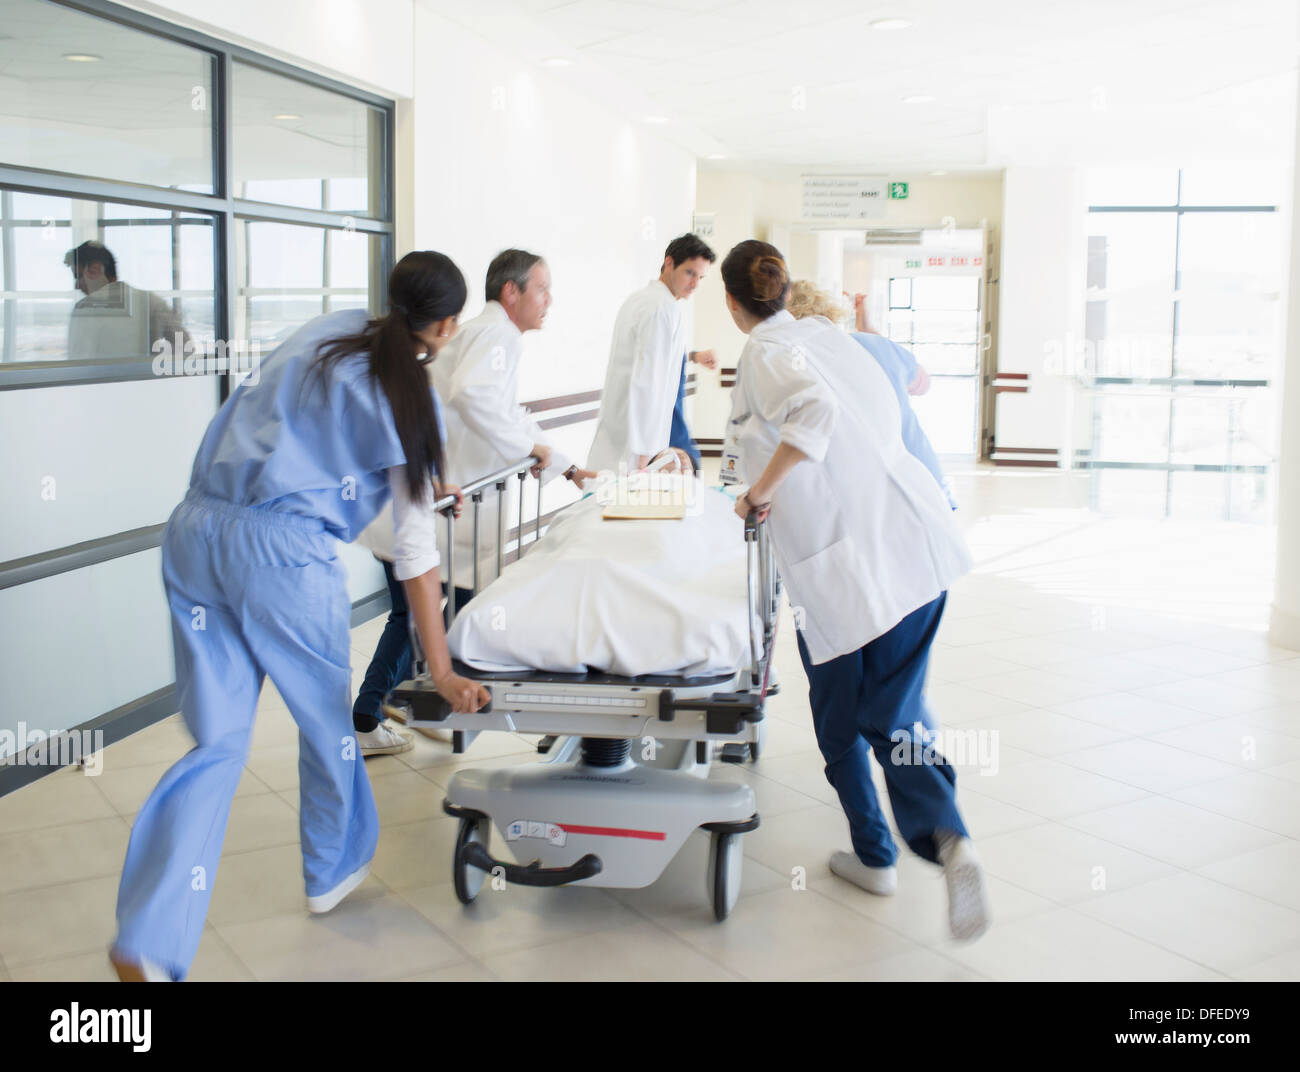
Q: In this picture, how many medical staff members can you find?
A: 5